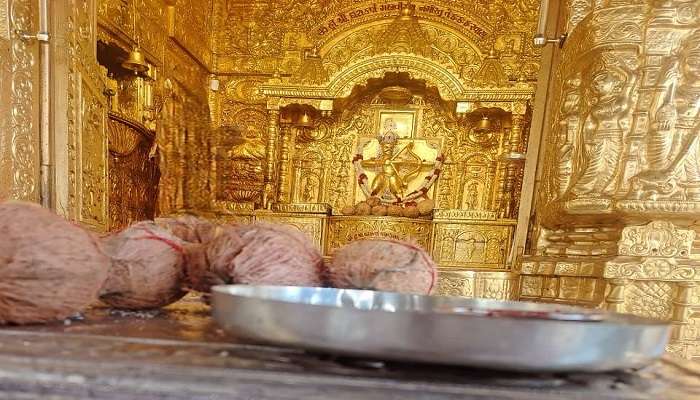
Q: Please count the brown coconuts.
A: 5